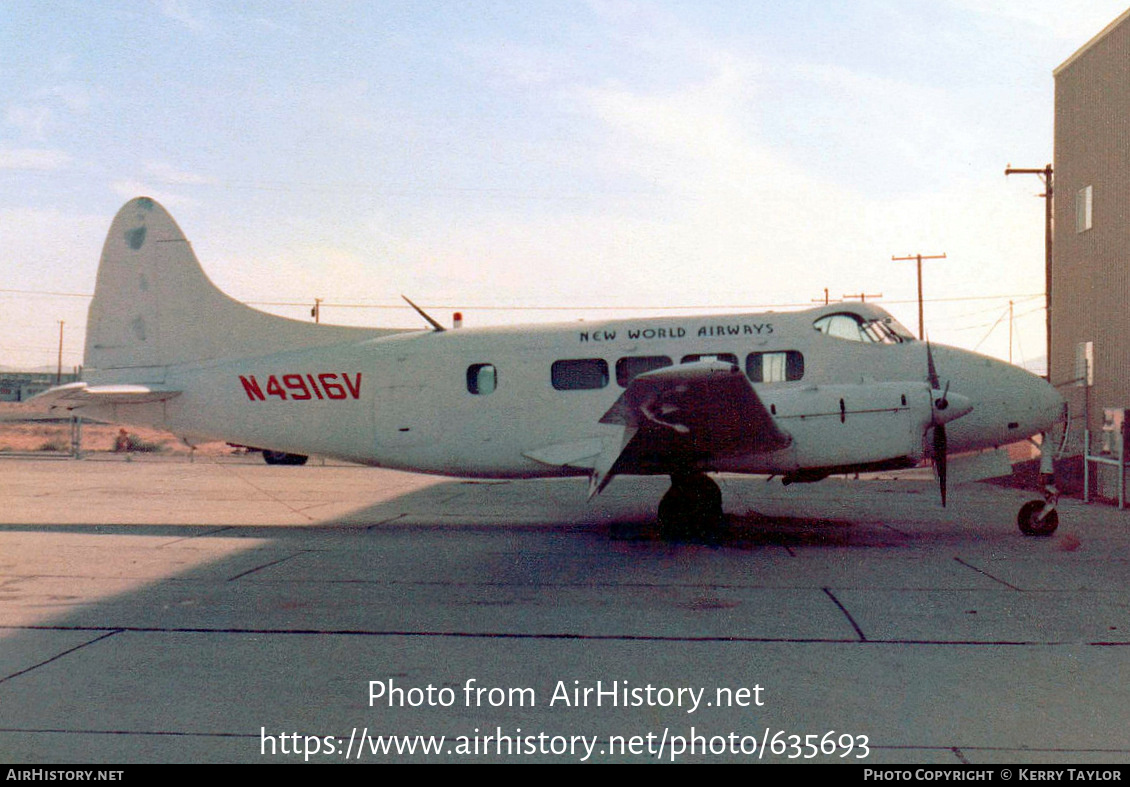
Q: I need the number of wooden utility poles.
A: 7